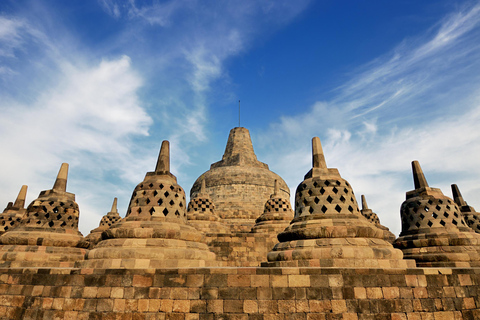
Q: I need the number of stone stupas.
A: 11